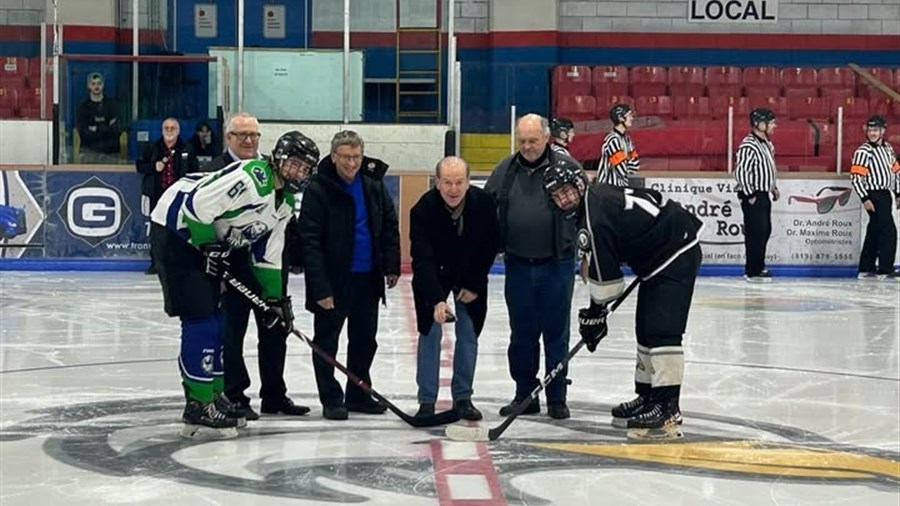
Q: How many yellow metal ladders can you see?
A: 1